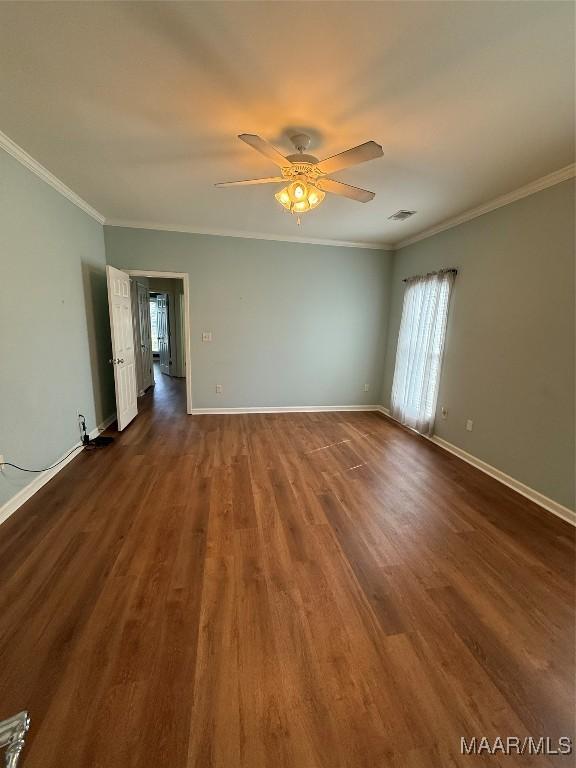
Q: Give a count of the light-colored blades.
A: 4